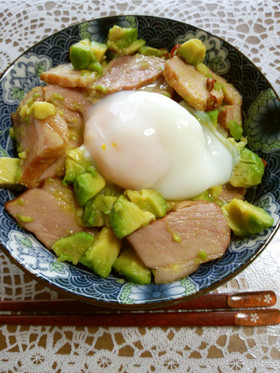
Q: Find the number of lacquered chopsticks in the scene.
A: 2